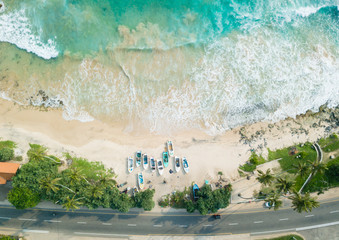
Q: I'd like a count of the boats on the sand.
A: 11